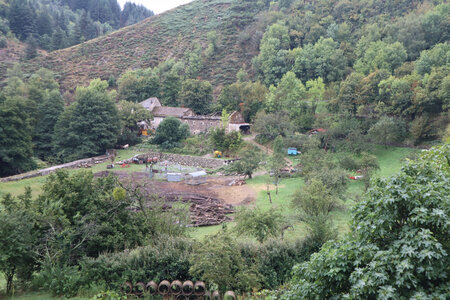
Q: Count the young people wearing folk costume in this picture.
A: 0